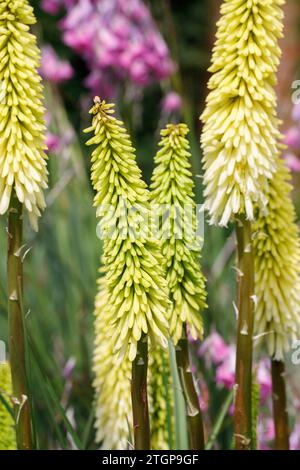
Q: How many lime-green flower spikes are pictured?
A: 2